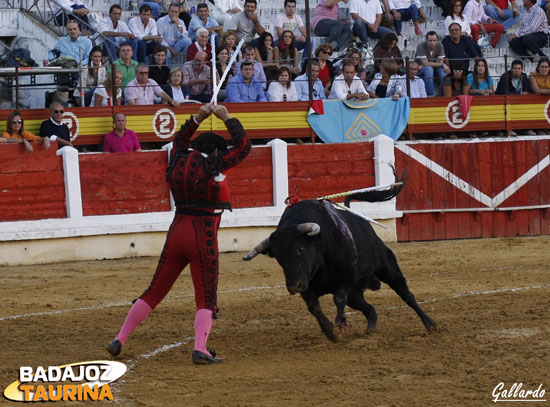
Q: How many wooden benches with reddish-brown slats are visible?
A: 0